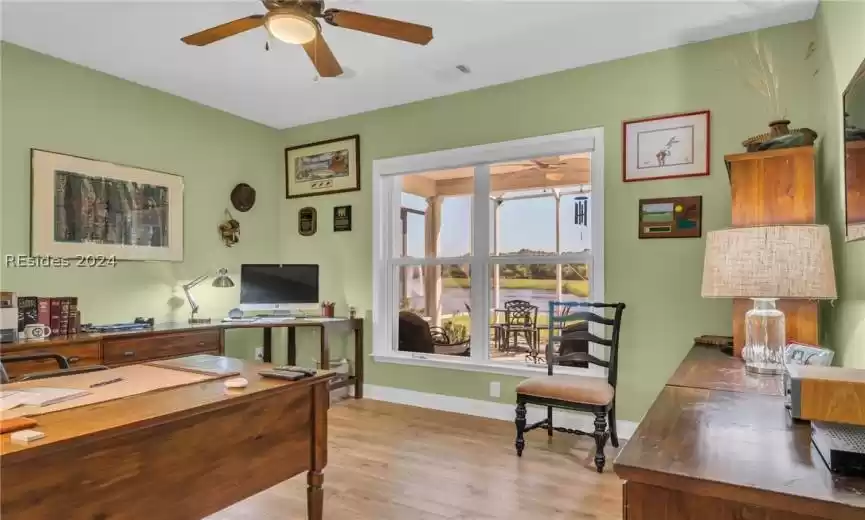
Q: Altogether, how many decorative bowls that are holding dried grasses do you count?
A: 1